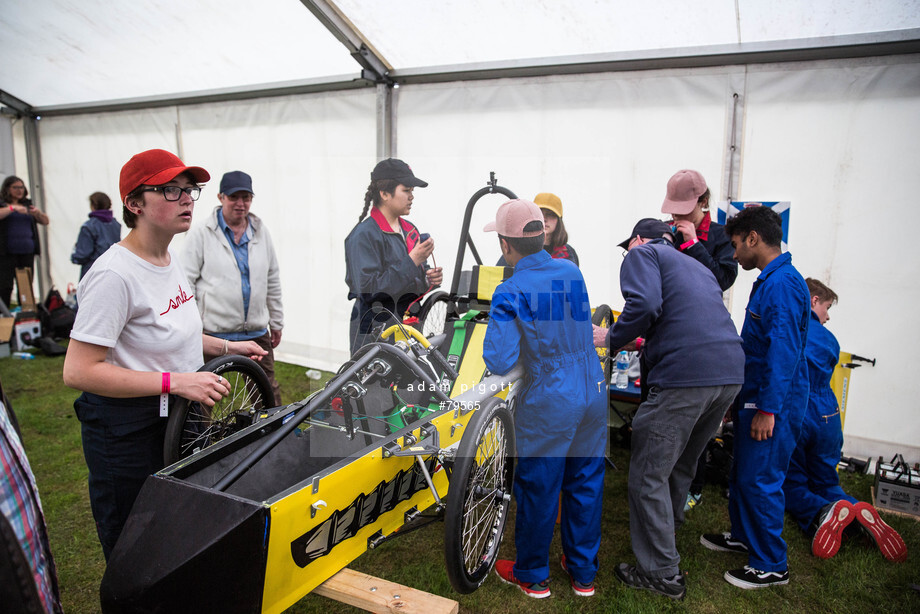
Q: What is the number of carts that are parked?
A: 1